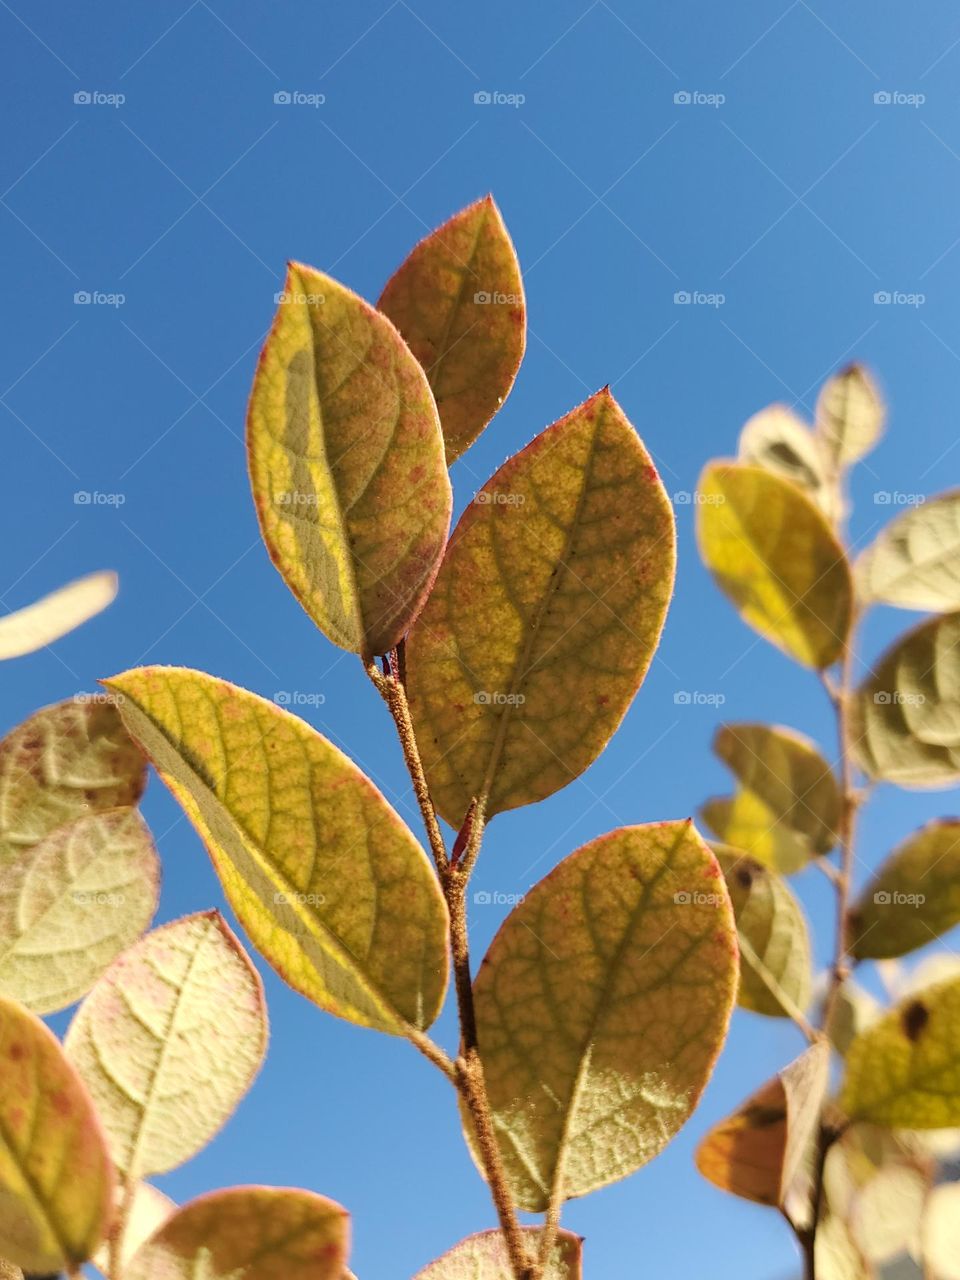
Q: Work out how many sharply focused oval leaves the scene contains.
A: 5